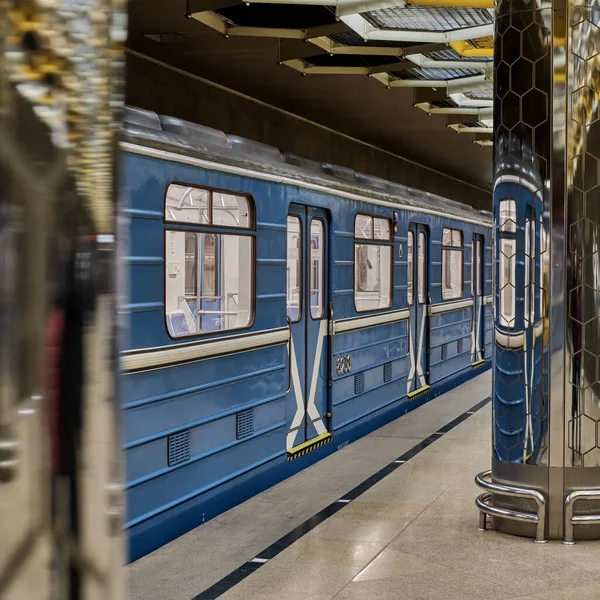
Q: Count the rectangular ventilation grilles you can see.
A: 6